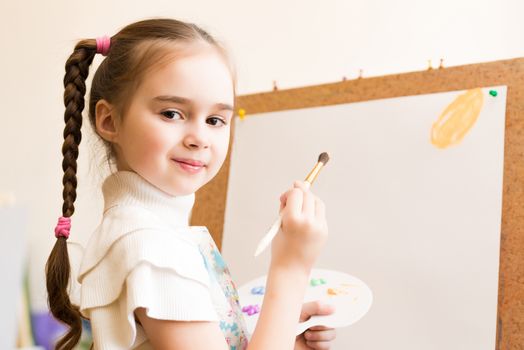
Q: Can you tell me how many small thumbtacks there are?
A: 7